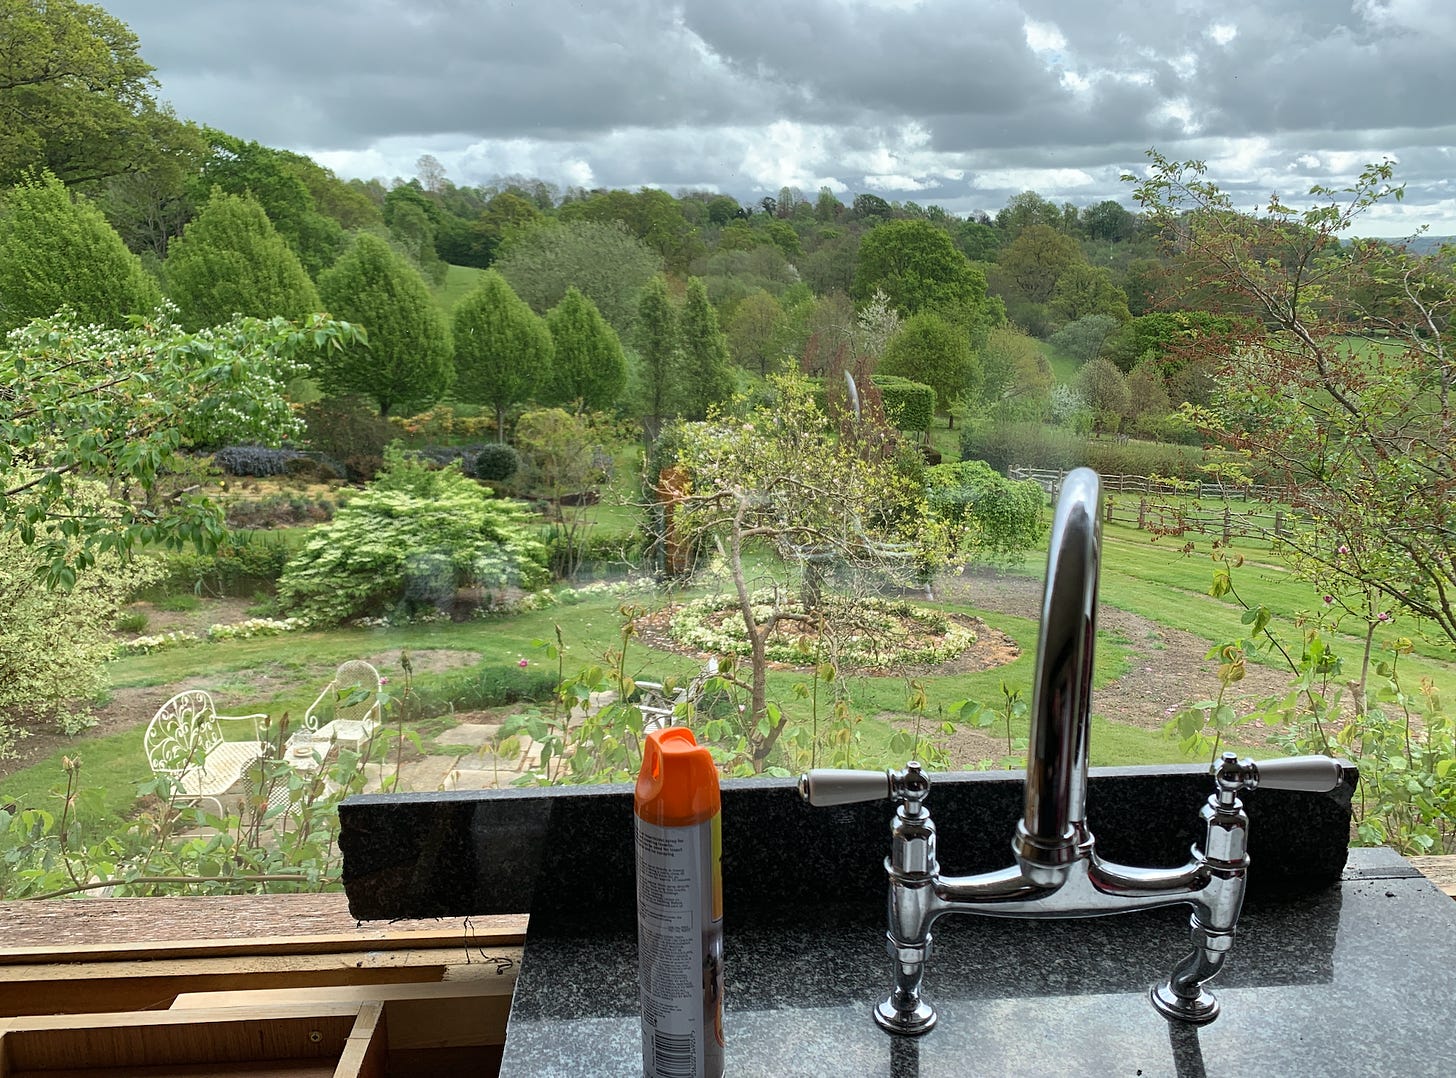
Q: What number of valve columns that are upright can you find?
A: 2